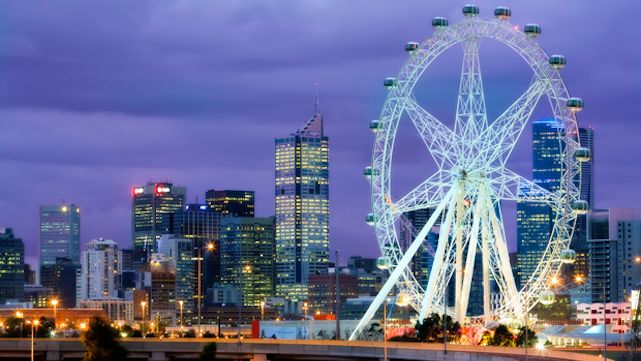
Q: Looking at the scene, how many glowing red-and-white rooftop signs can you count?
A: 2